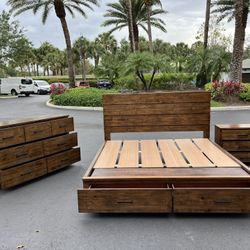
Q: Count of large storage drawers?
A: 2